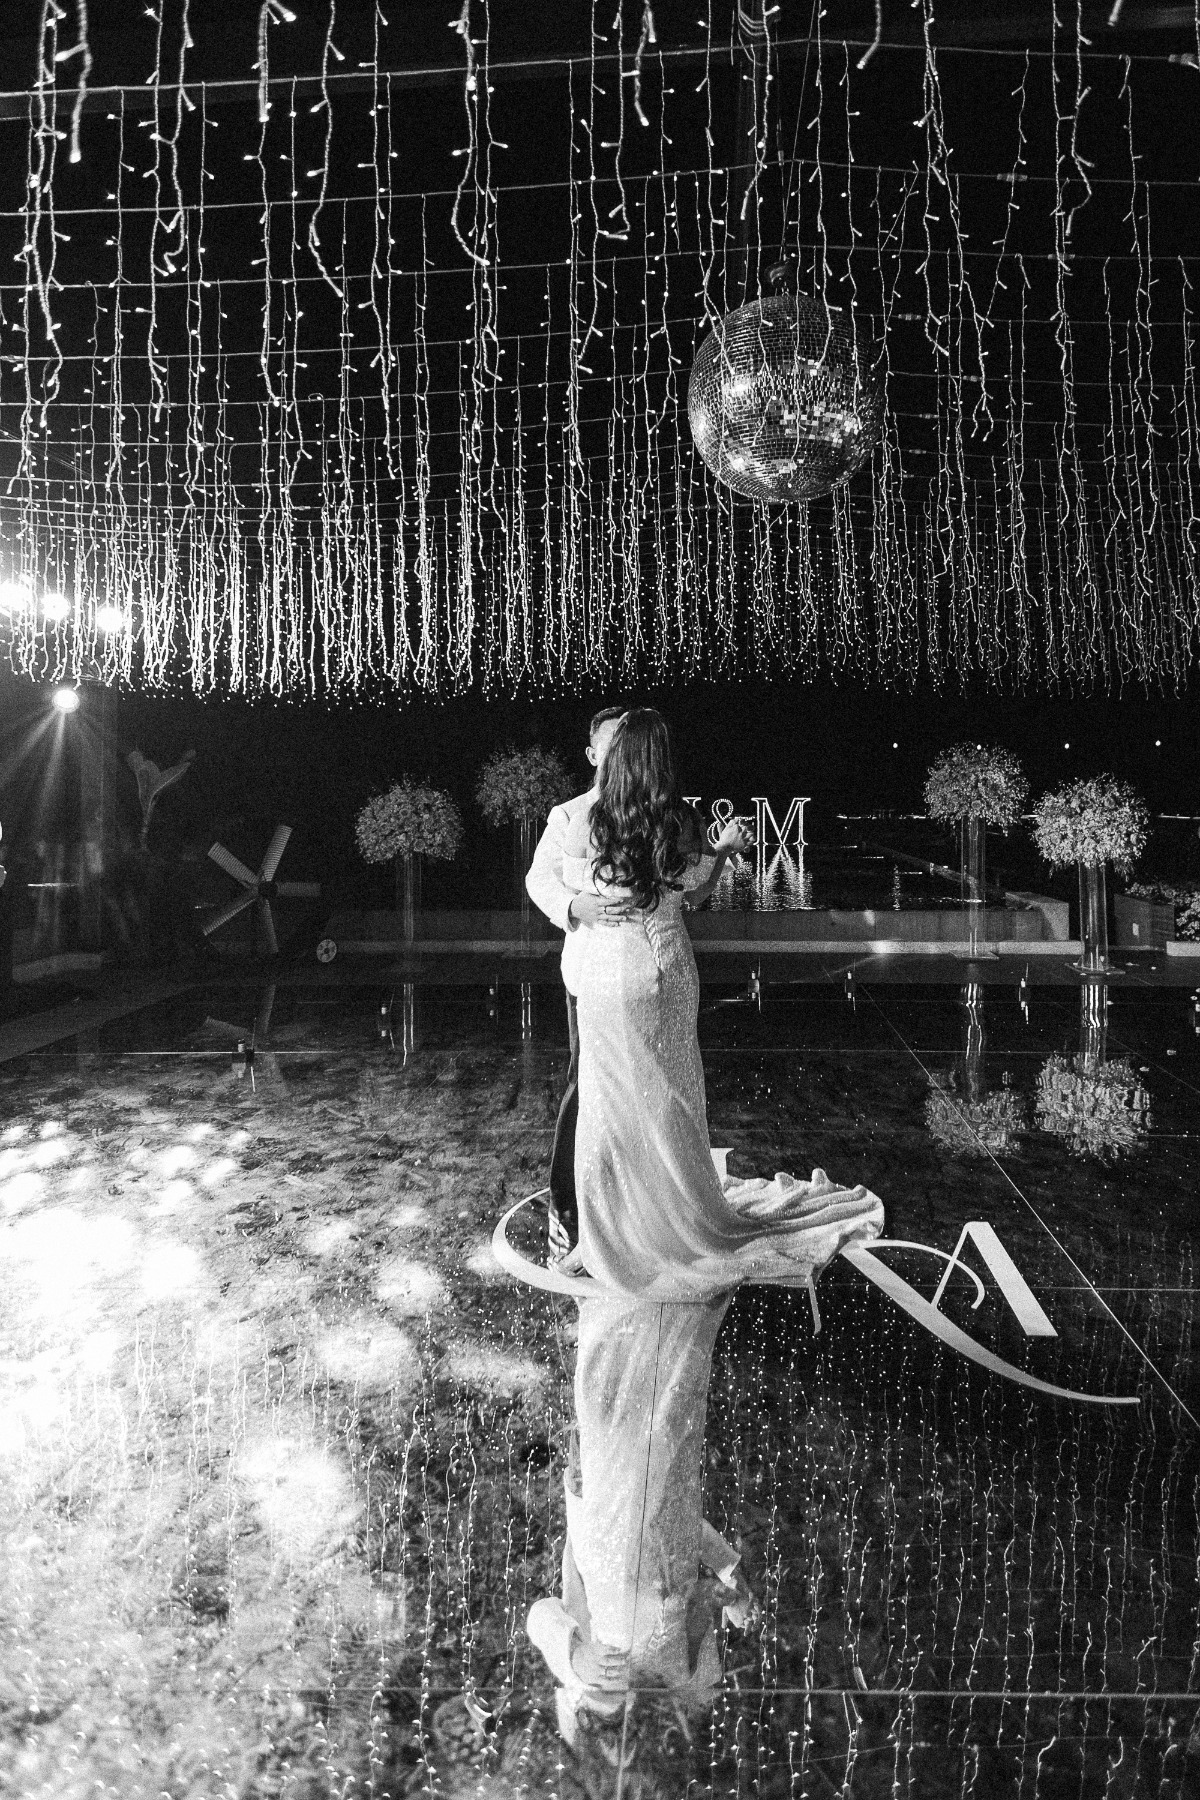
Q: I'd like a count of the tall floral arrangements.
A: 4